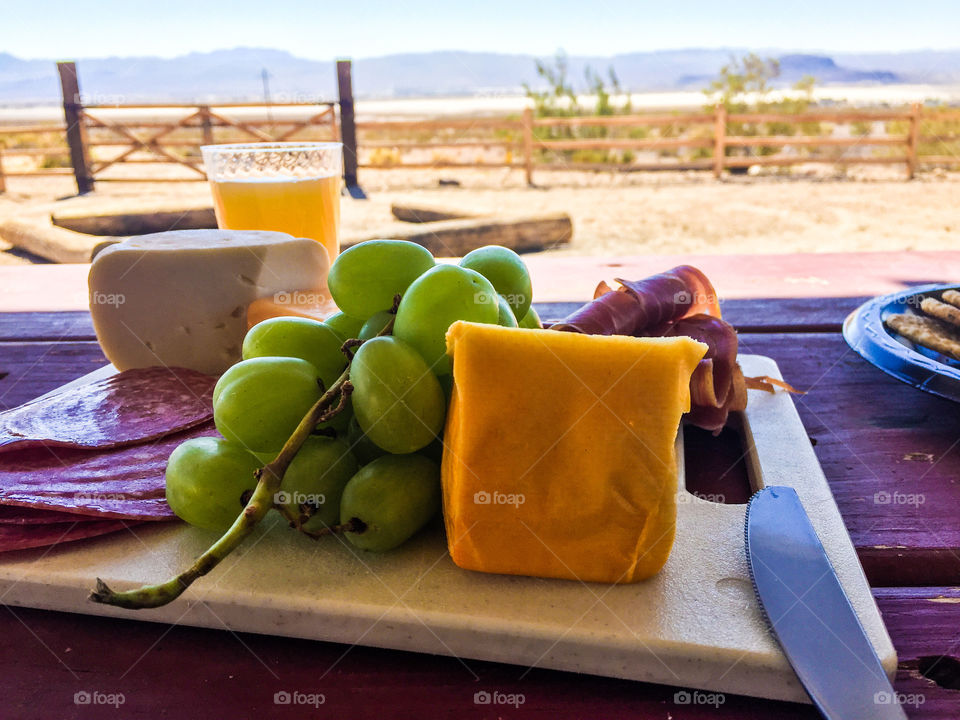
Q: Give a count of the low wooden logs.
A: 4